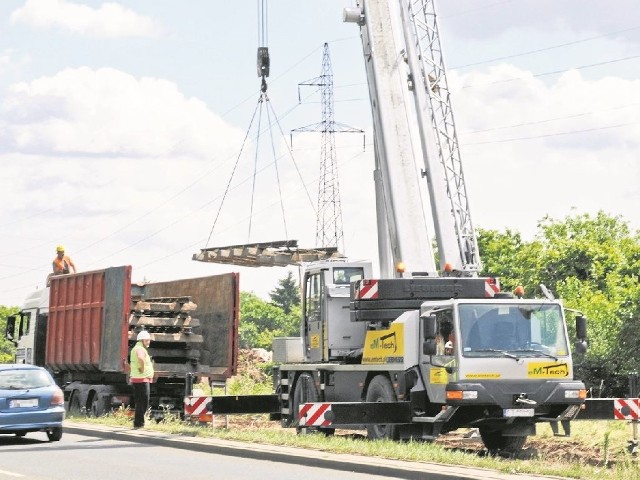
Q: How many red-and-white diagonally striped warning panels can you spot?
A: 5